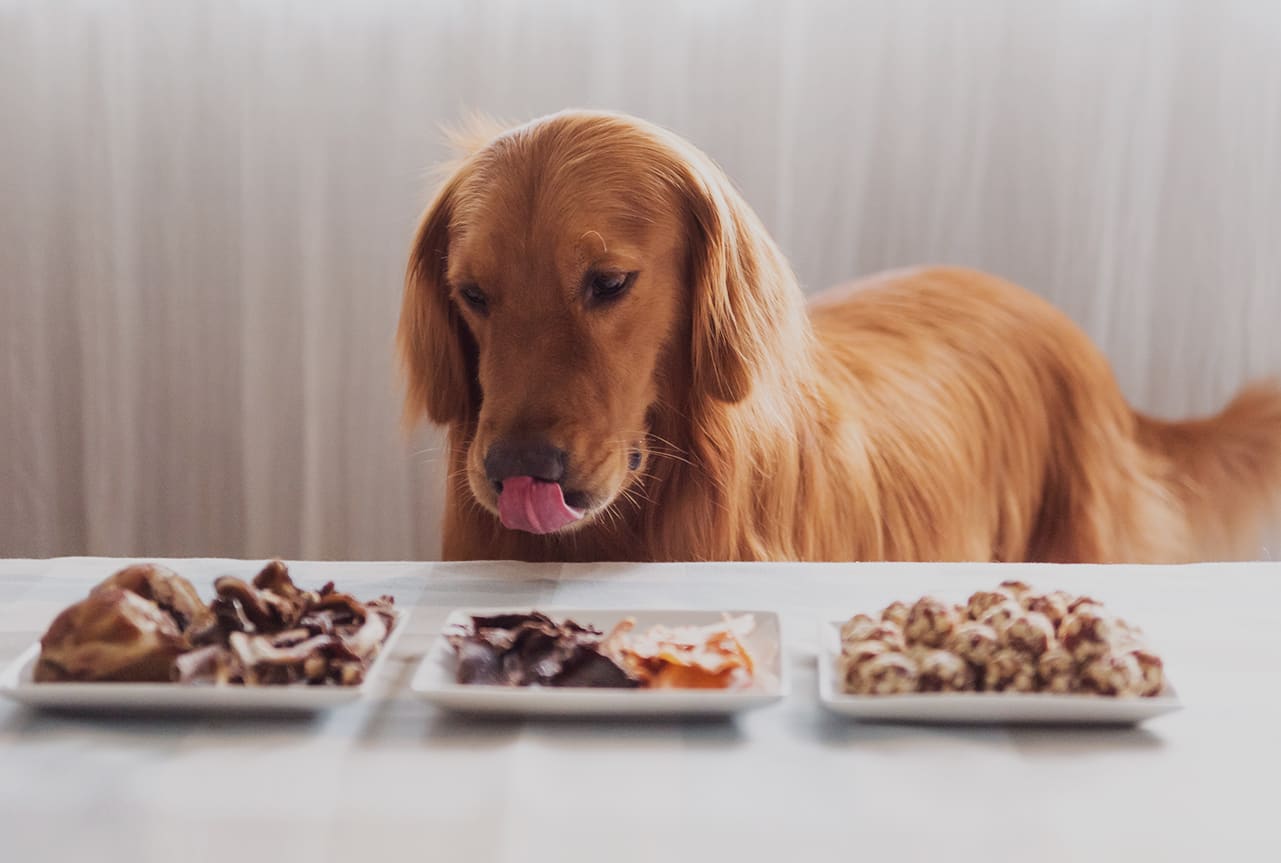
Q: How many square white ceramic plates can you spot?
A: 3